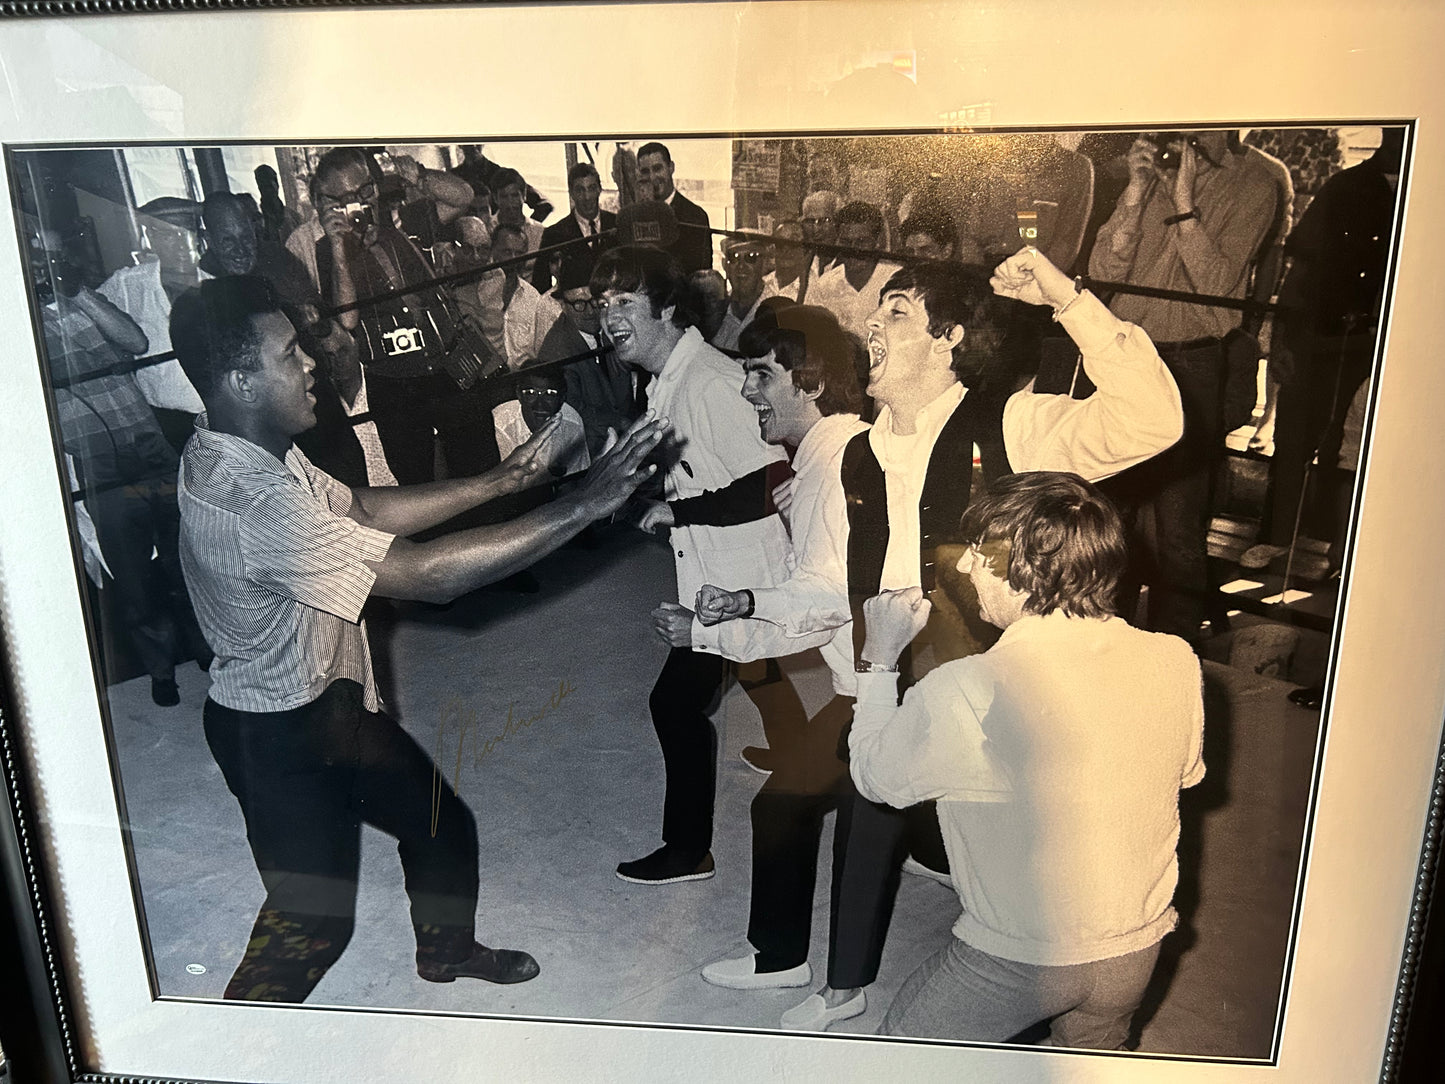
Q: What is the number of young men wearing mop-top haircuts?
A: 4